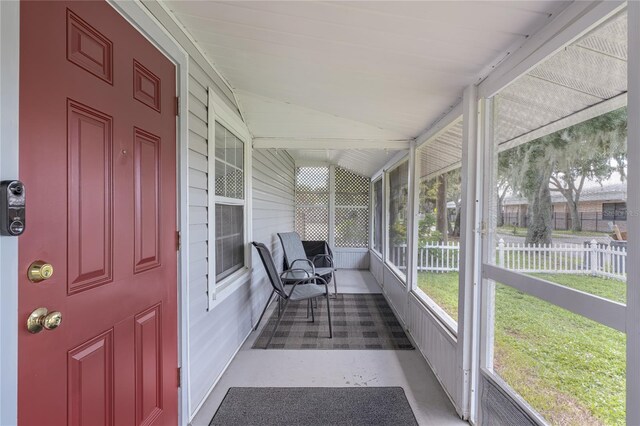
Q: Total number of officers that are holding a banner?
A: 0